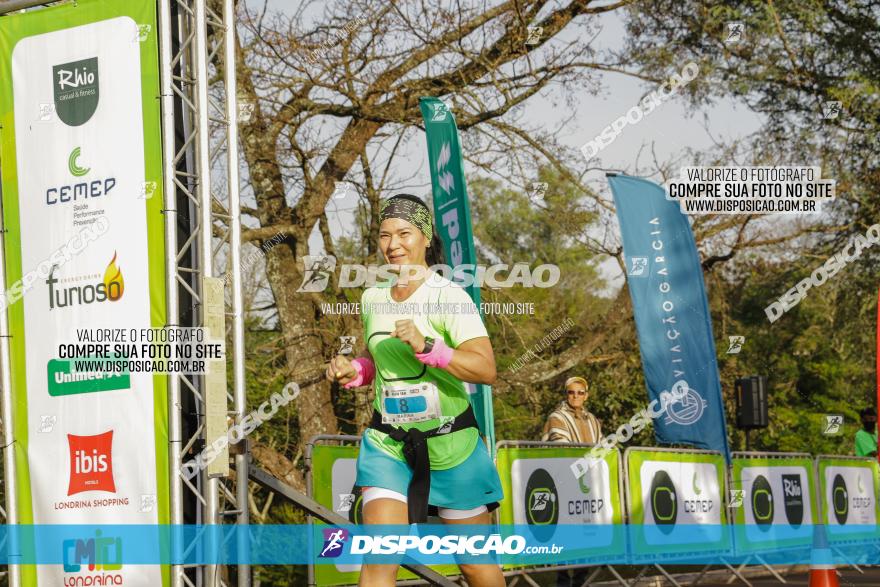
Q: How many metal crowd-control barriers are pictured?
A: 5